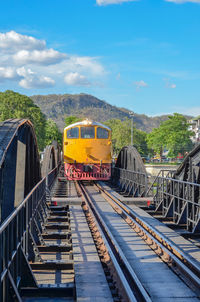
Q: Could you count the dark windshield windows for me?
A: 3